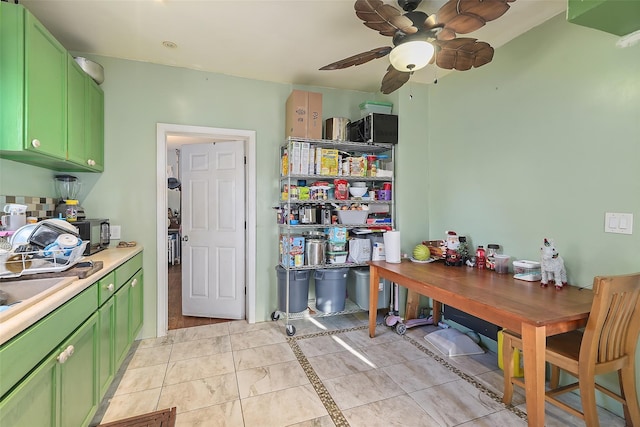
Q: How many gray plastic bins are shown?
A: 3